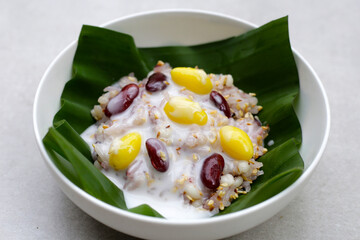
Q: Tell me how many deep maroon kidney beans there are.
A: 5